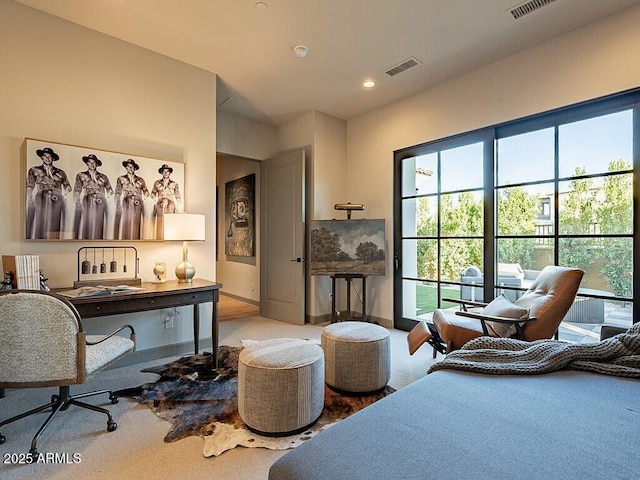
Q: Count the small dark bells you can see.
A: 5